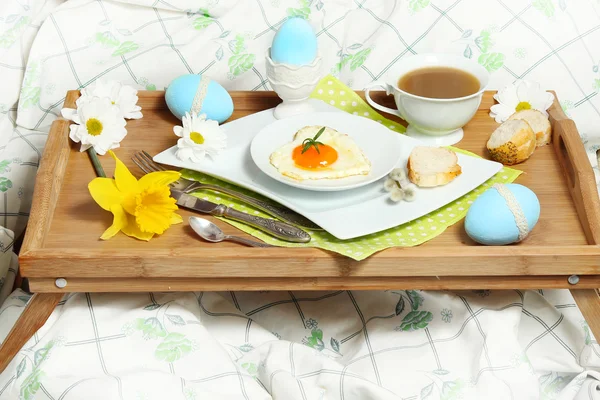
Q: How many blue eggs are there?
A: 3